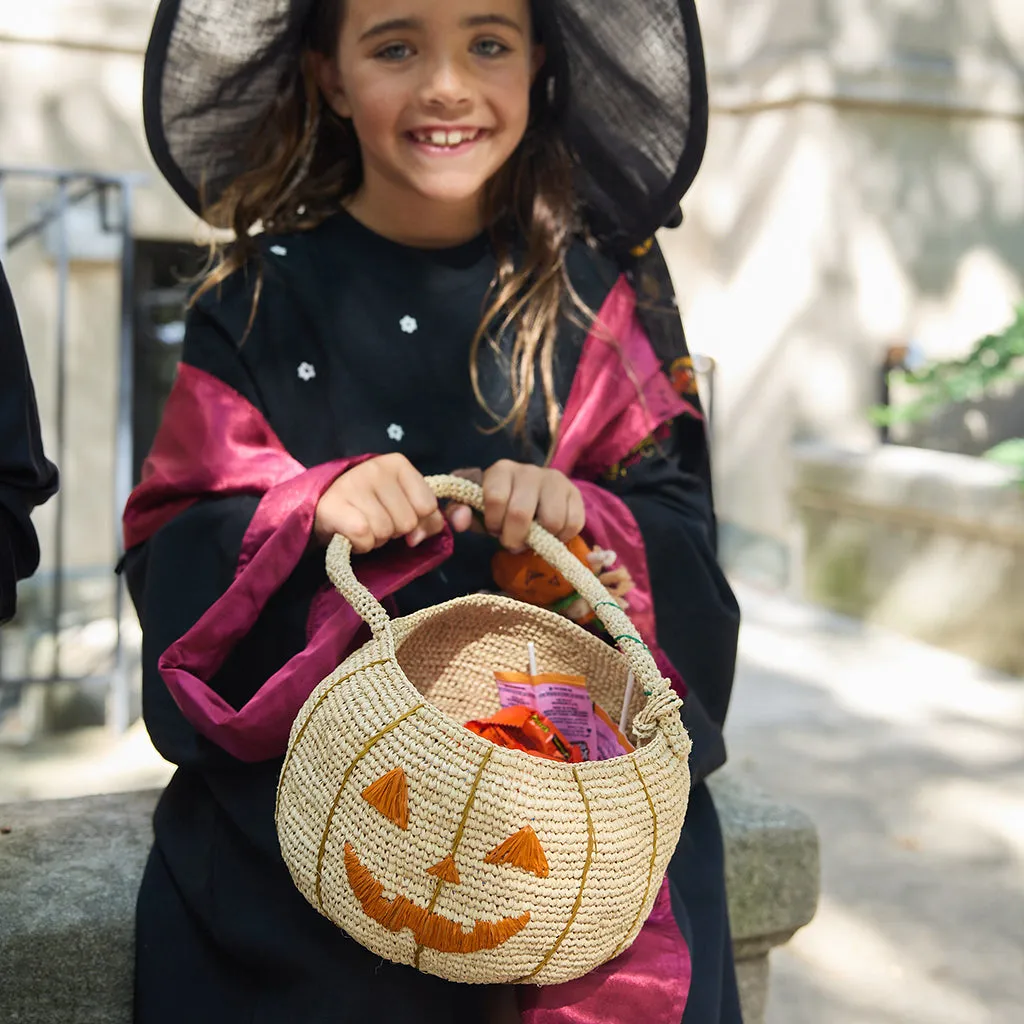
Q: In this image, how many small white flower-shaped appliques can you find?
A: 4